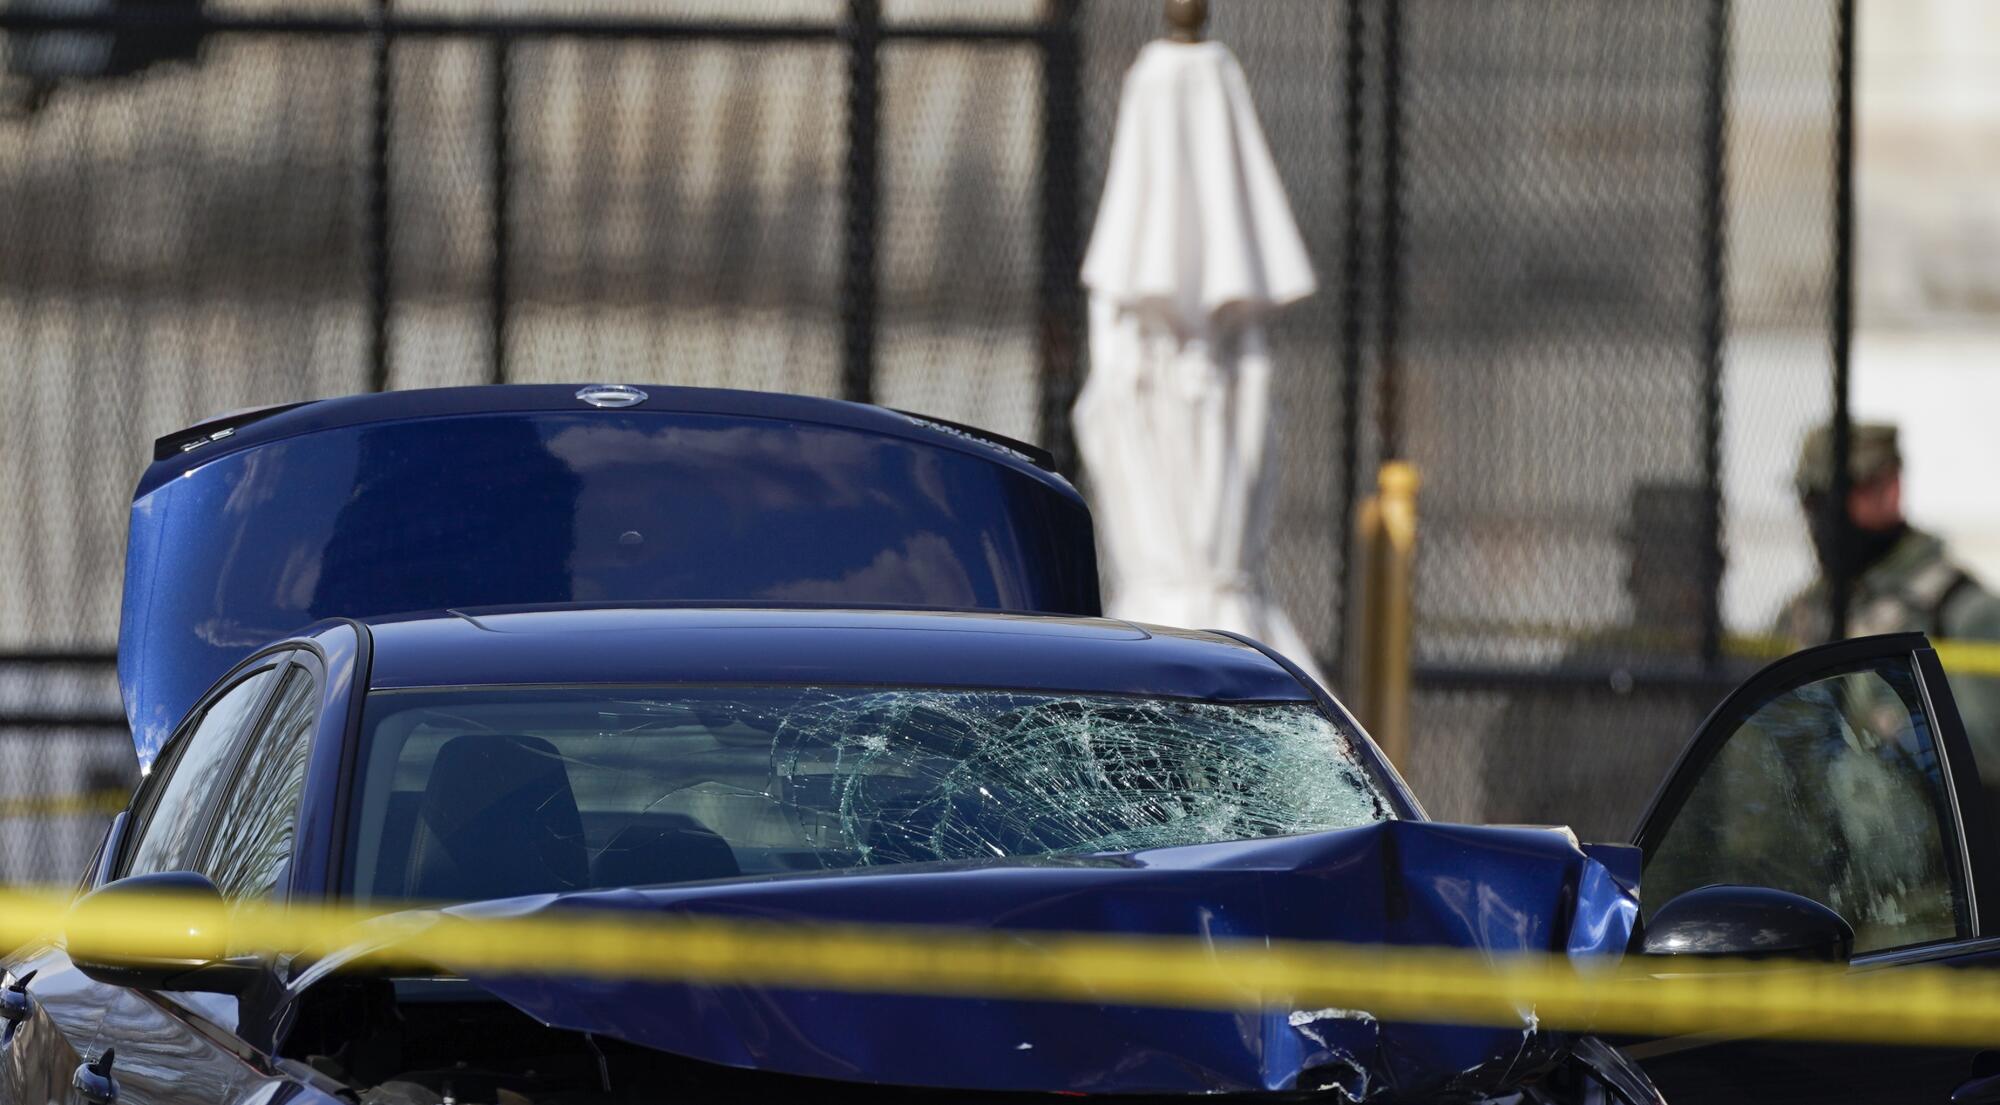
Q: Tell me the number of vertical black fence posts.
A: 8